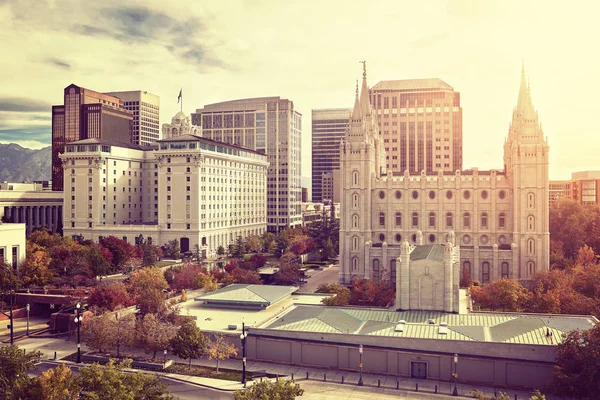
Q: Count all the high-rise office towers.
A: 5